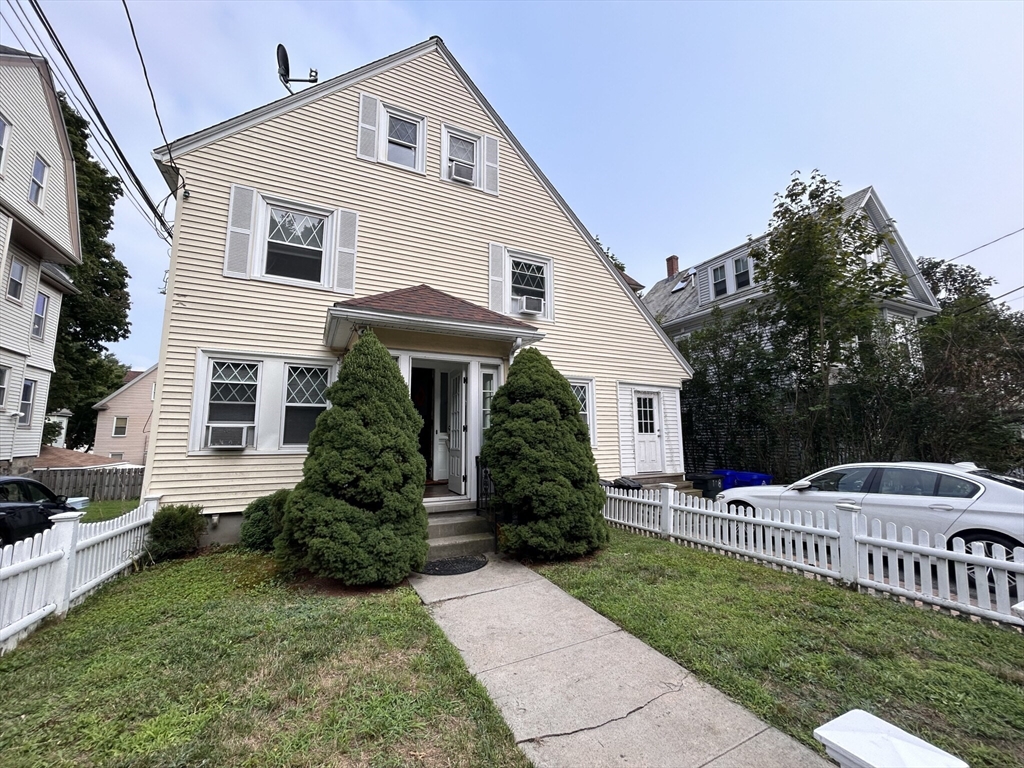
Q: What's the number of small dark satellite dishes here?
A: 1